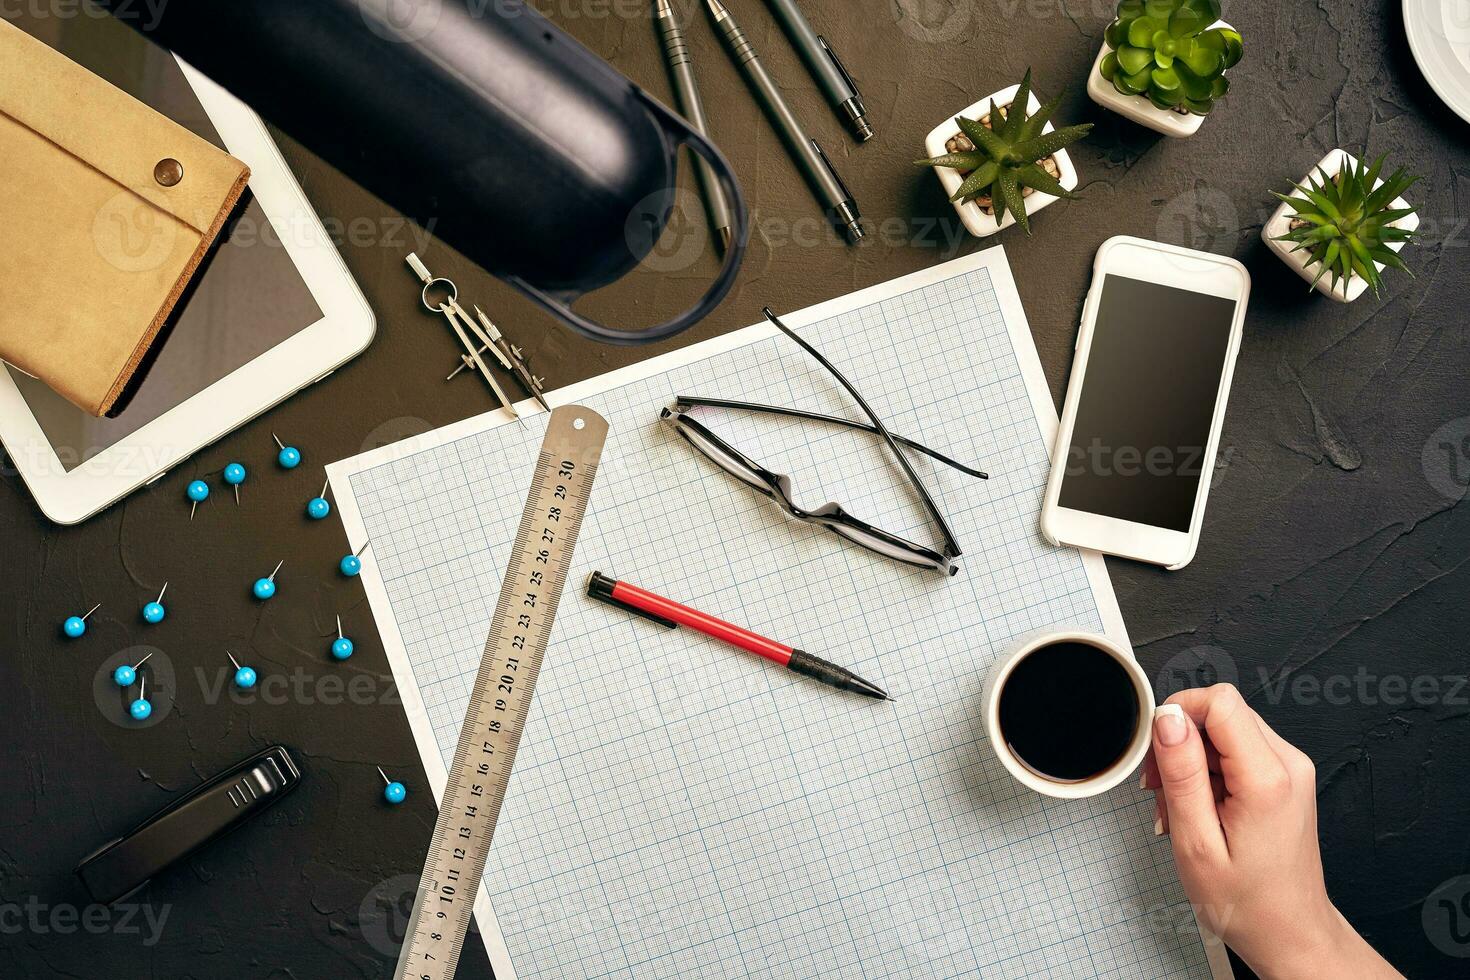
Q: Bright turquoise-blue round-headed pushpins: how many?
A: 13